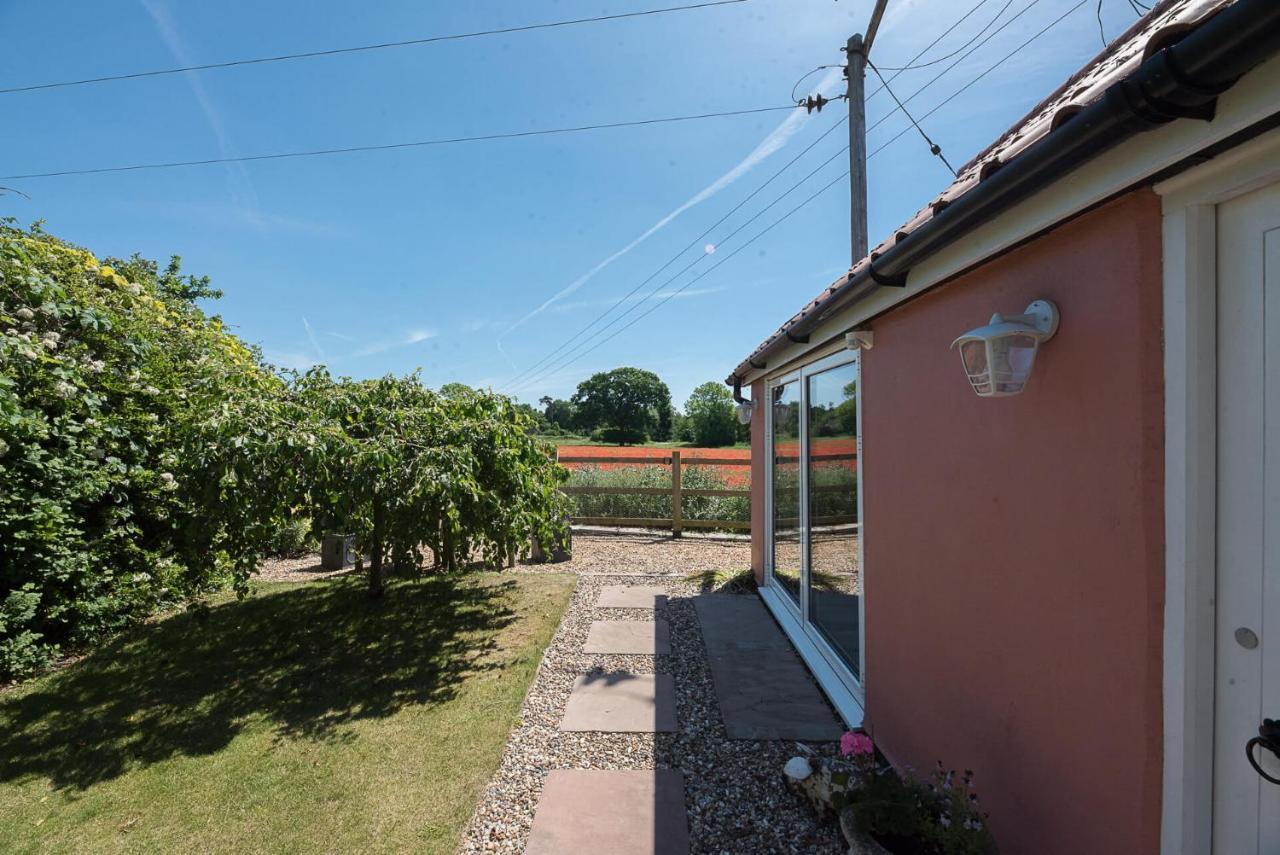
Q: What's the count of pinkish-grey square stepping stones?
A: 4